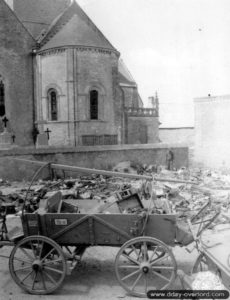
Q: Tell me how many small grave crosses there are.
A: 3